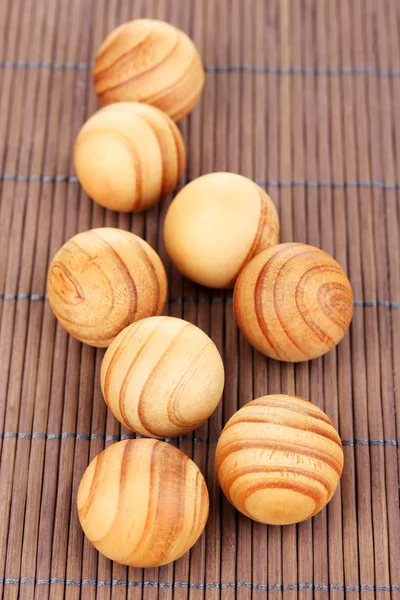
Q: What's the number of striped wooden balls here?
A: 8